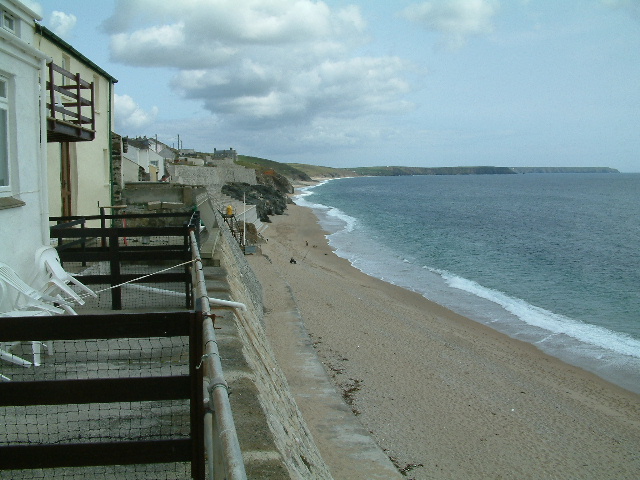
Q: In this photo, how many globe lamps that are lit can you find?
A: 0